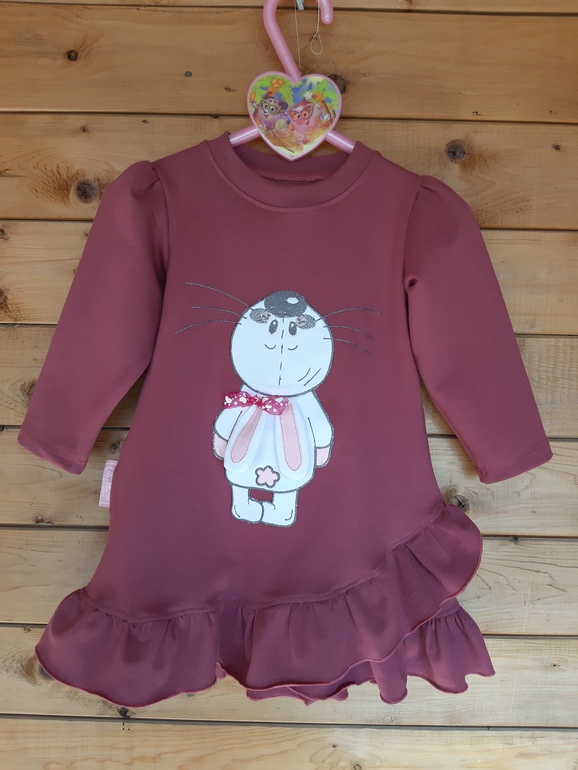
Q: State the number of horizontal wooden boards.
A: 9